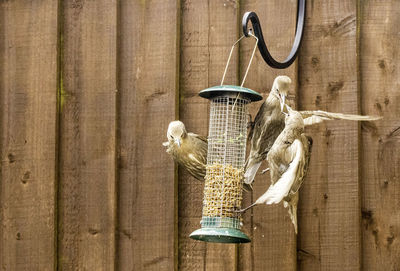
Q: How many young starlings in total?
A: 3